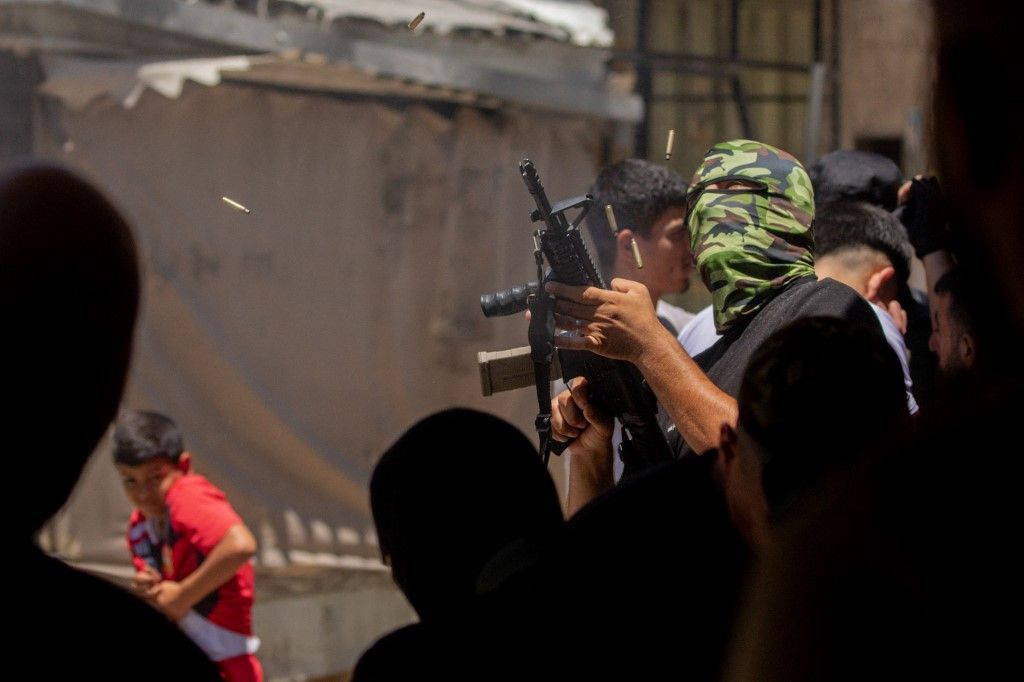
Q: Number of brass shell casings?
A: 5